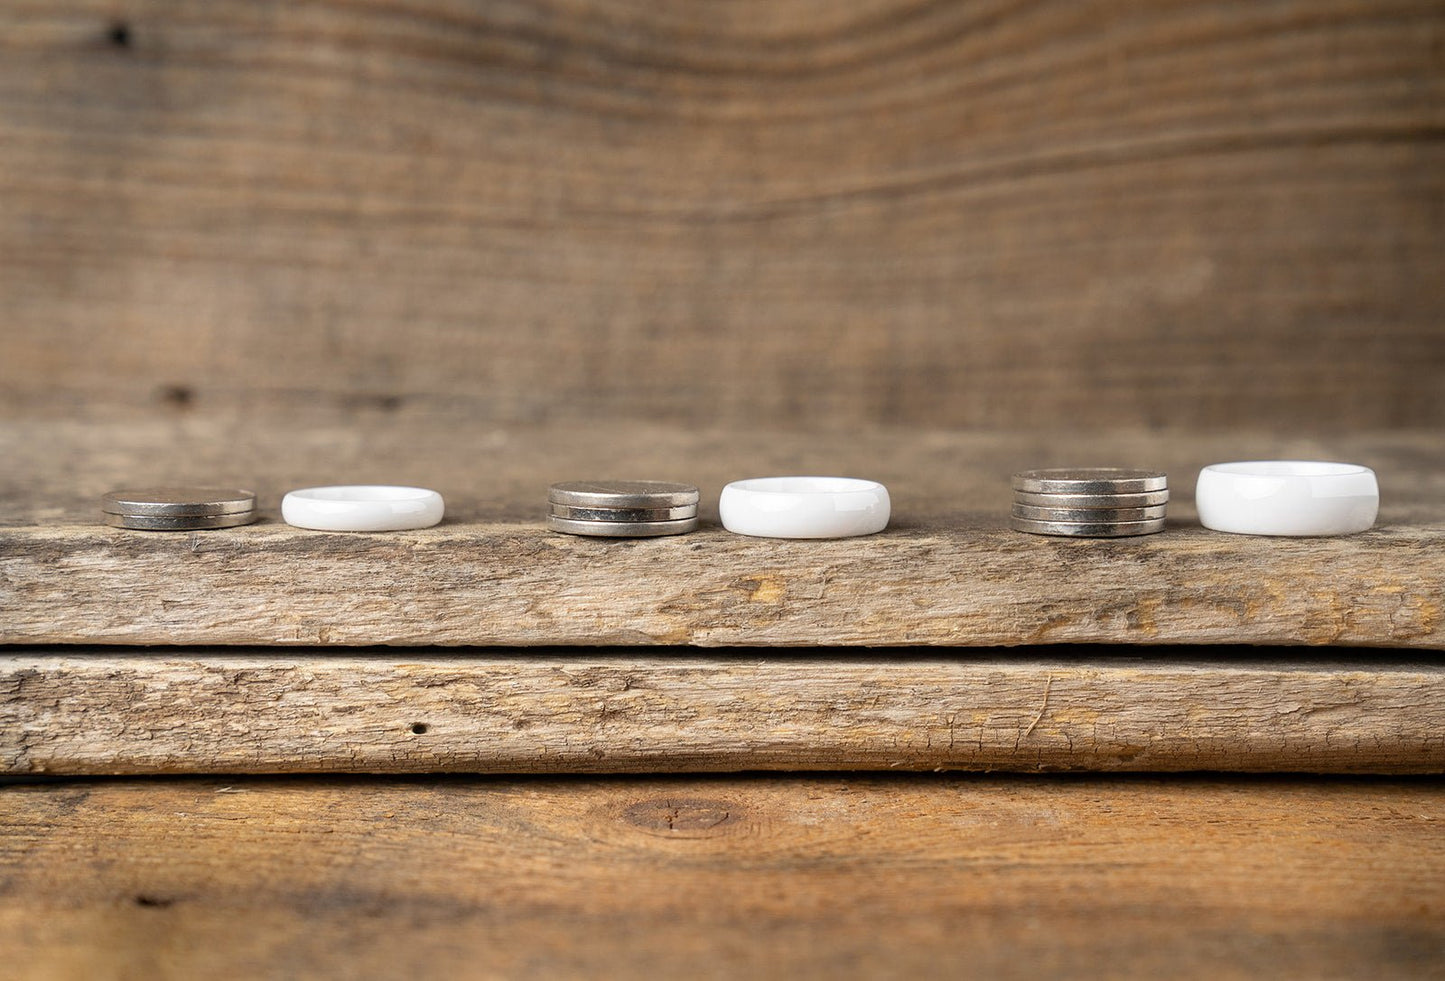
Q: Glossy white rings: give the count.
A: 3